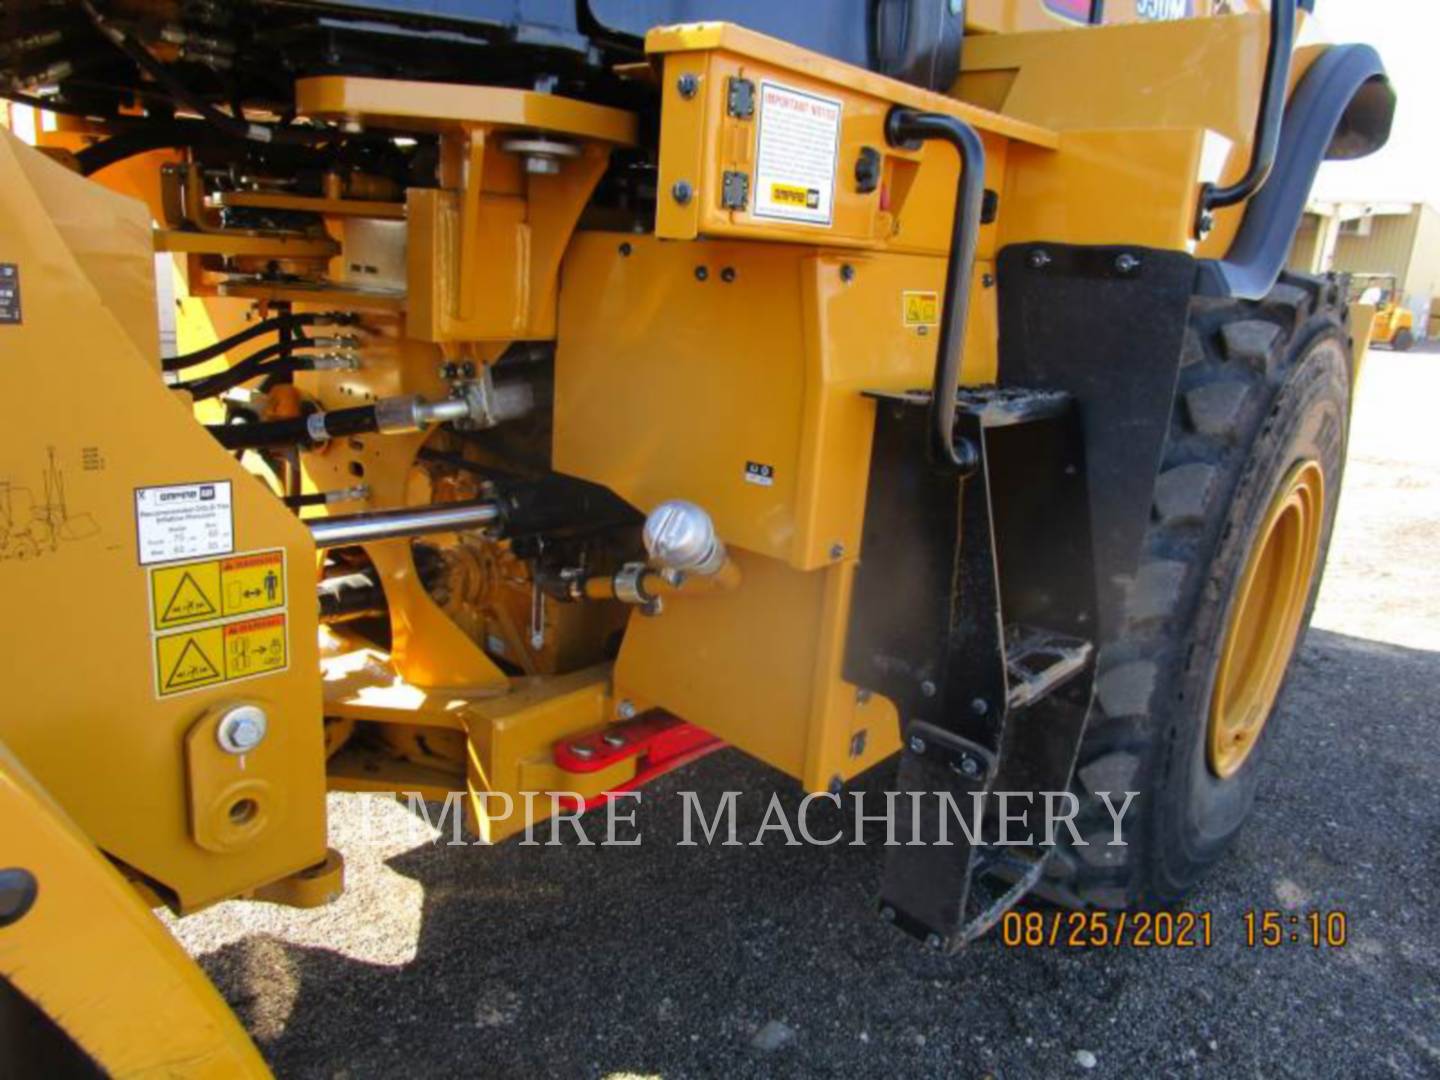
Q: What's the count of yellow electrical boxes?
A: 1